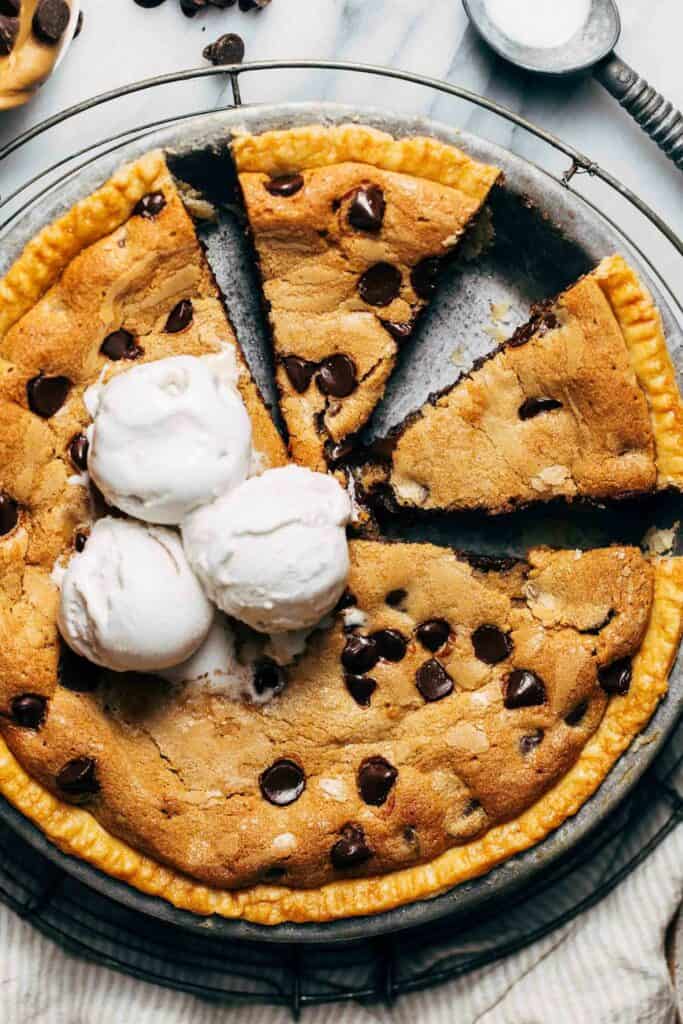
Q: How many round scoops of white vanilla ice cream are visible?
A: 3